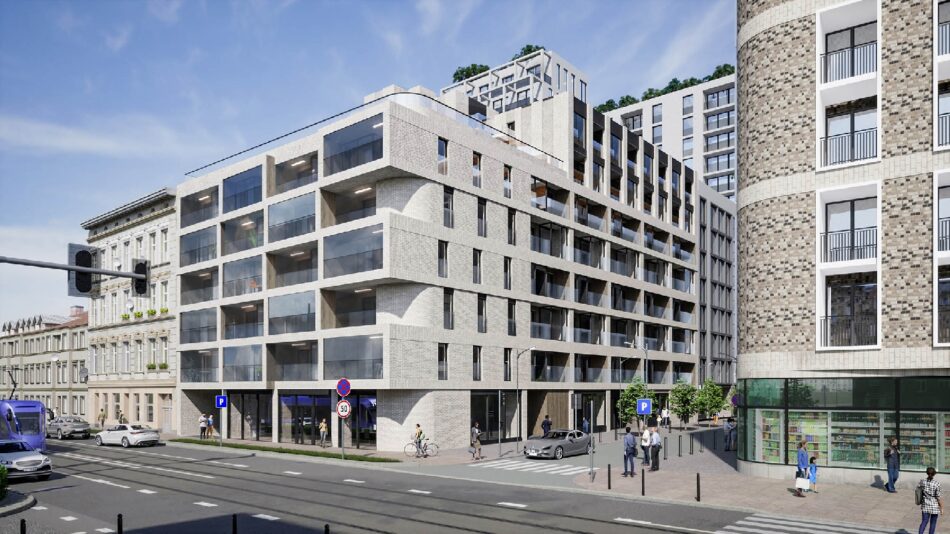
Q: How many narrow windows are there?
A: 15